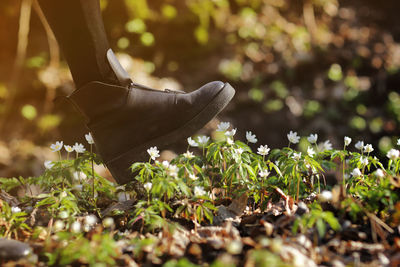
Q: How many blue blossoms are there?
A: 0